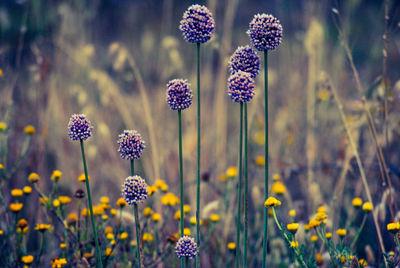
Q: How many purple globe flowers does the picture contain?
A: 9